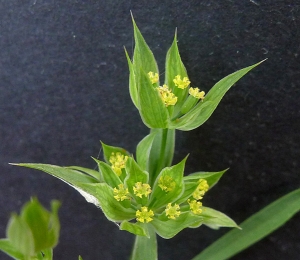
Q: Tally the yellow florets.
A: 12